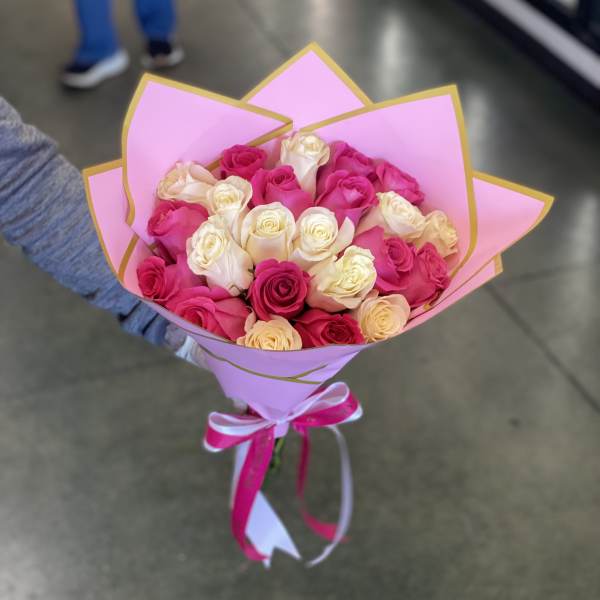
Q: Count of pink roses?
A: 12